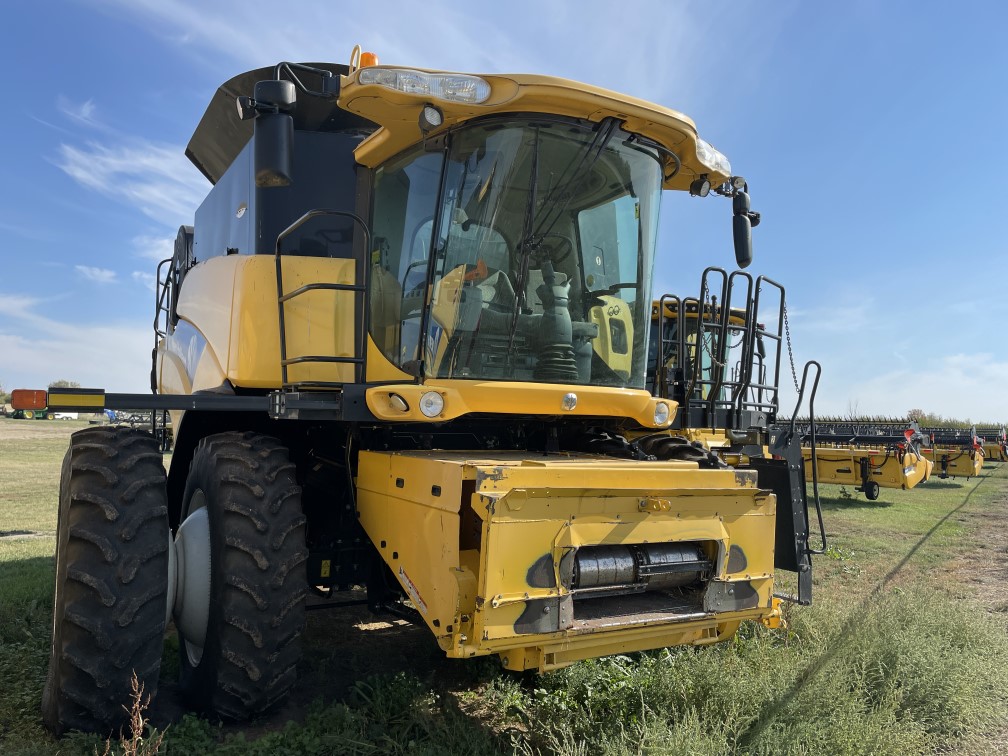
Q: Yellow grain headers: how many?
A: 3